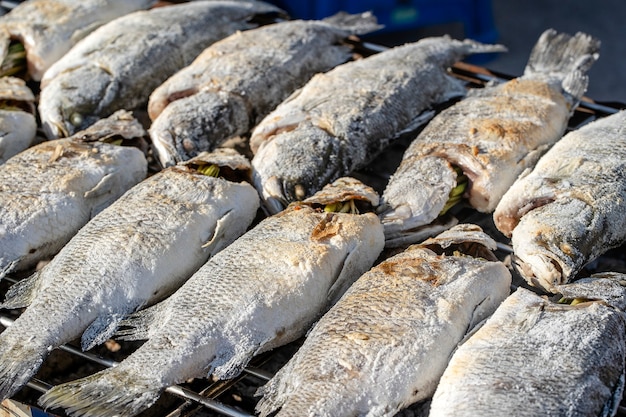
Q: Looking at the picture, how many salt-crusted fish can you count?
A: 12